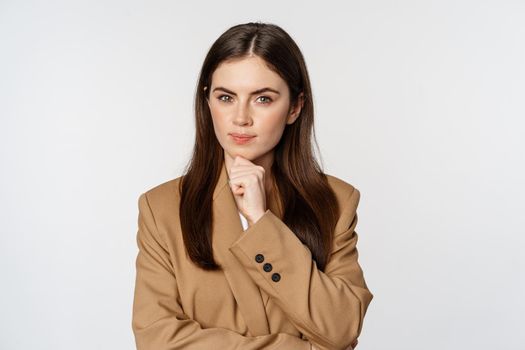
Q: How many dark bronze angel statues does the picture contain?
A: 0